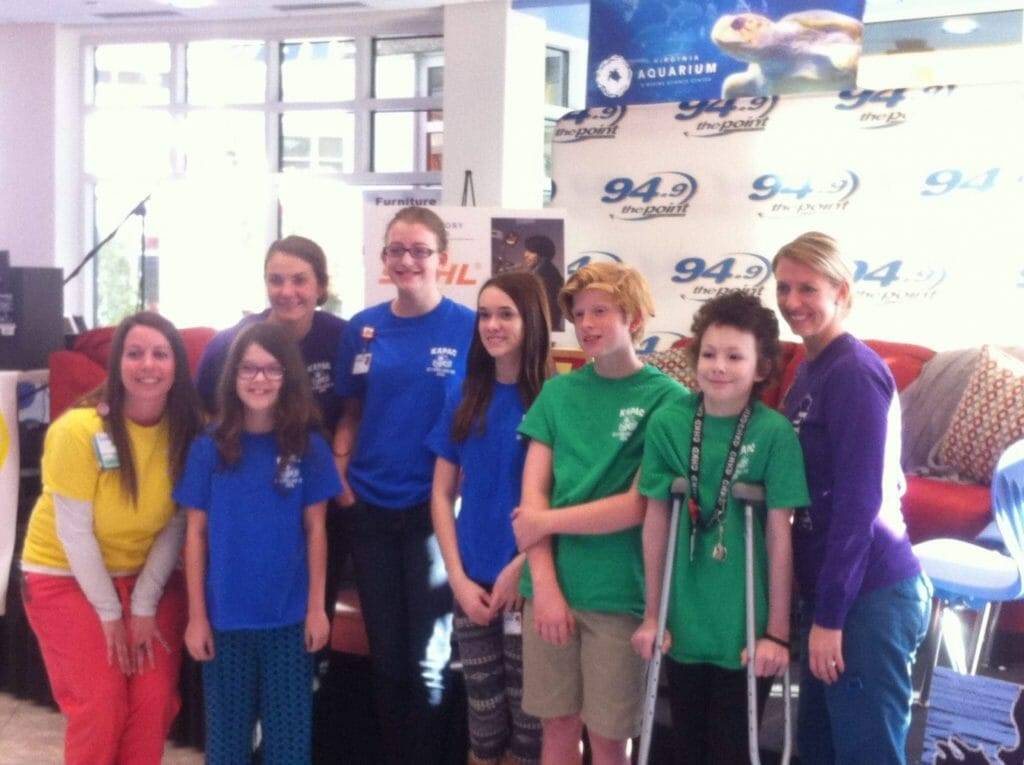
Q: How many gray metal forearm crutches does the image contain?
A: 2